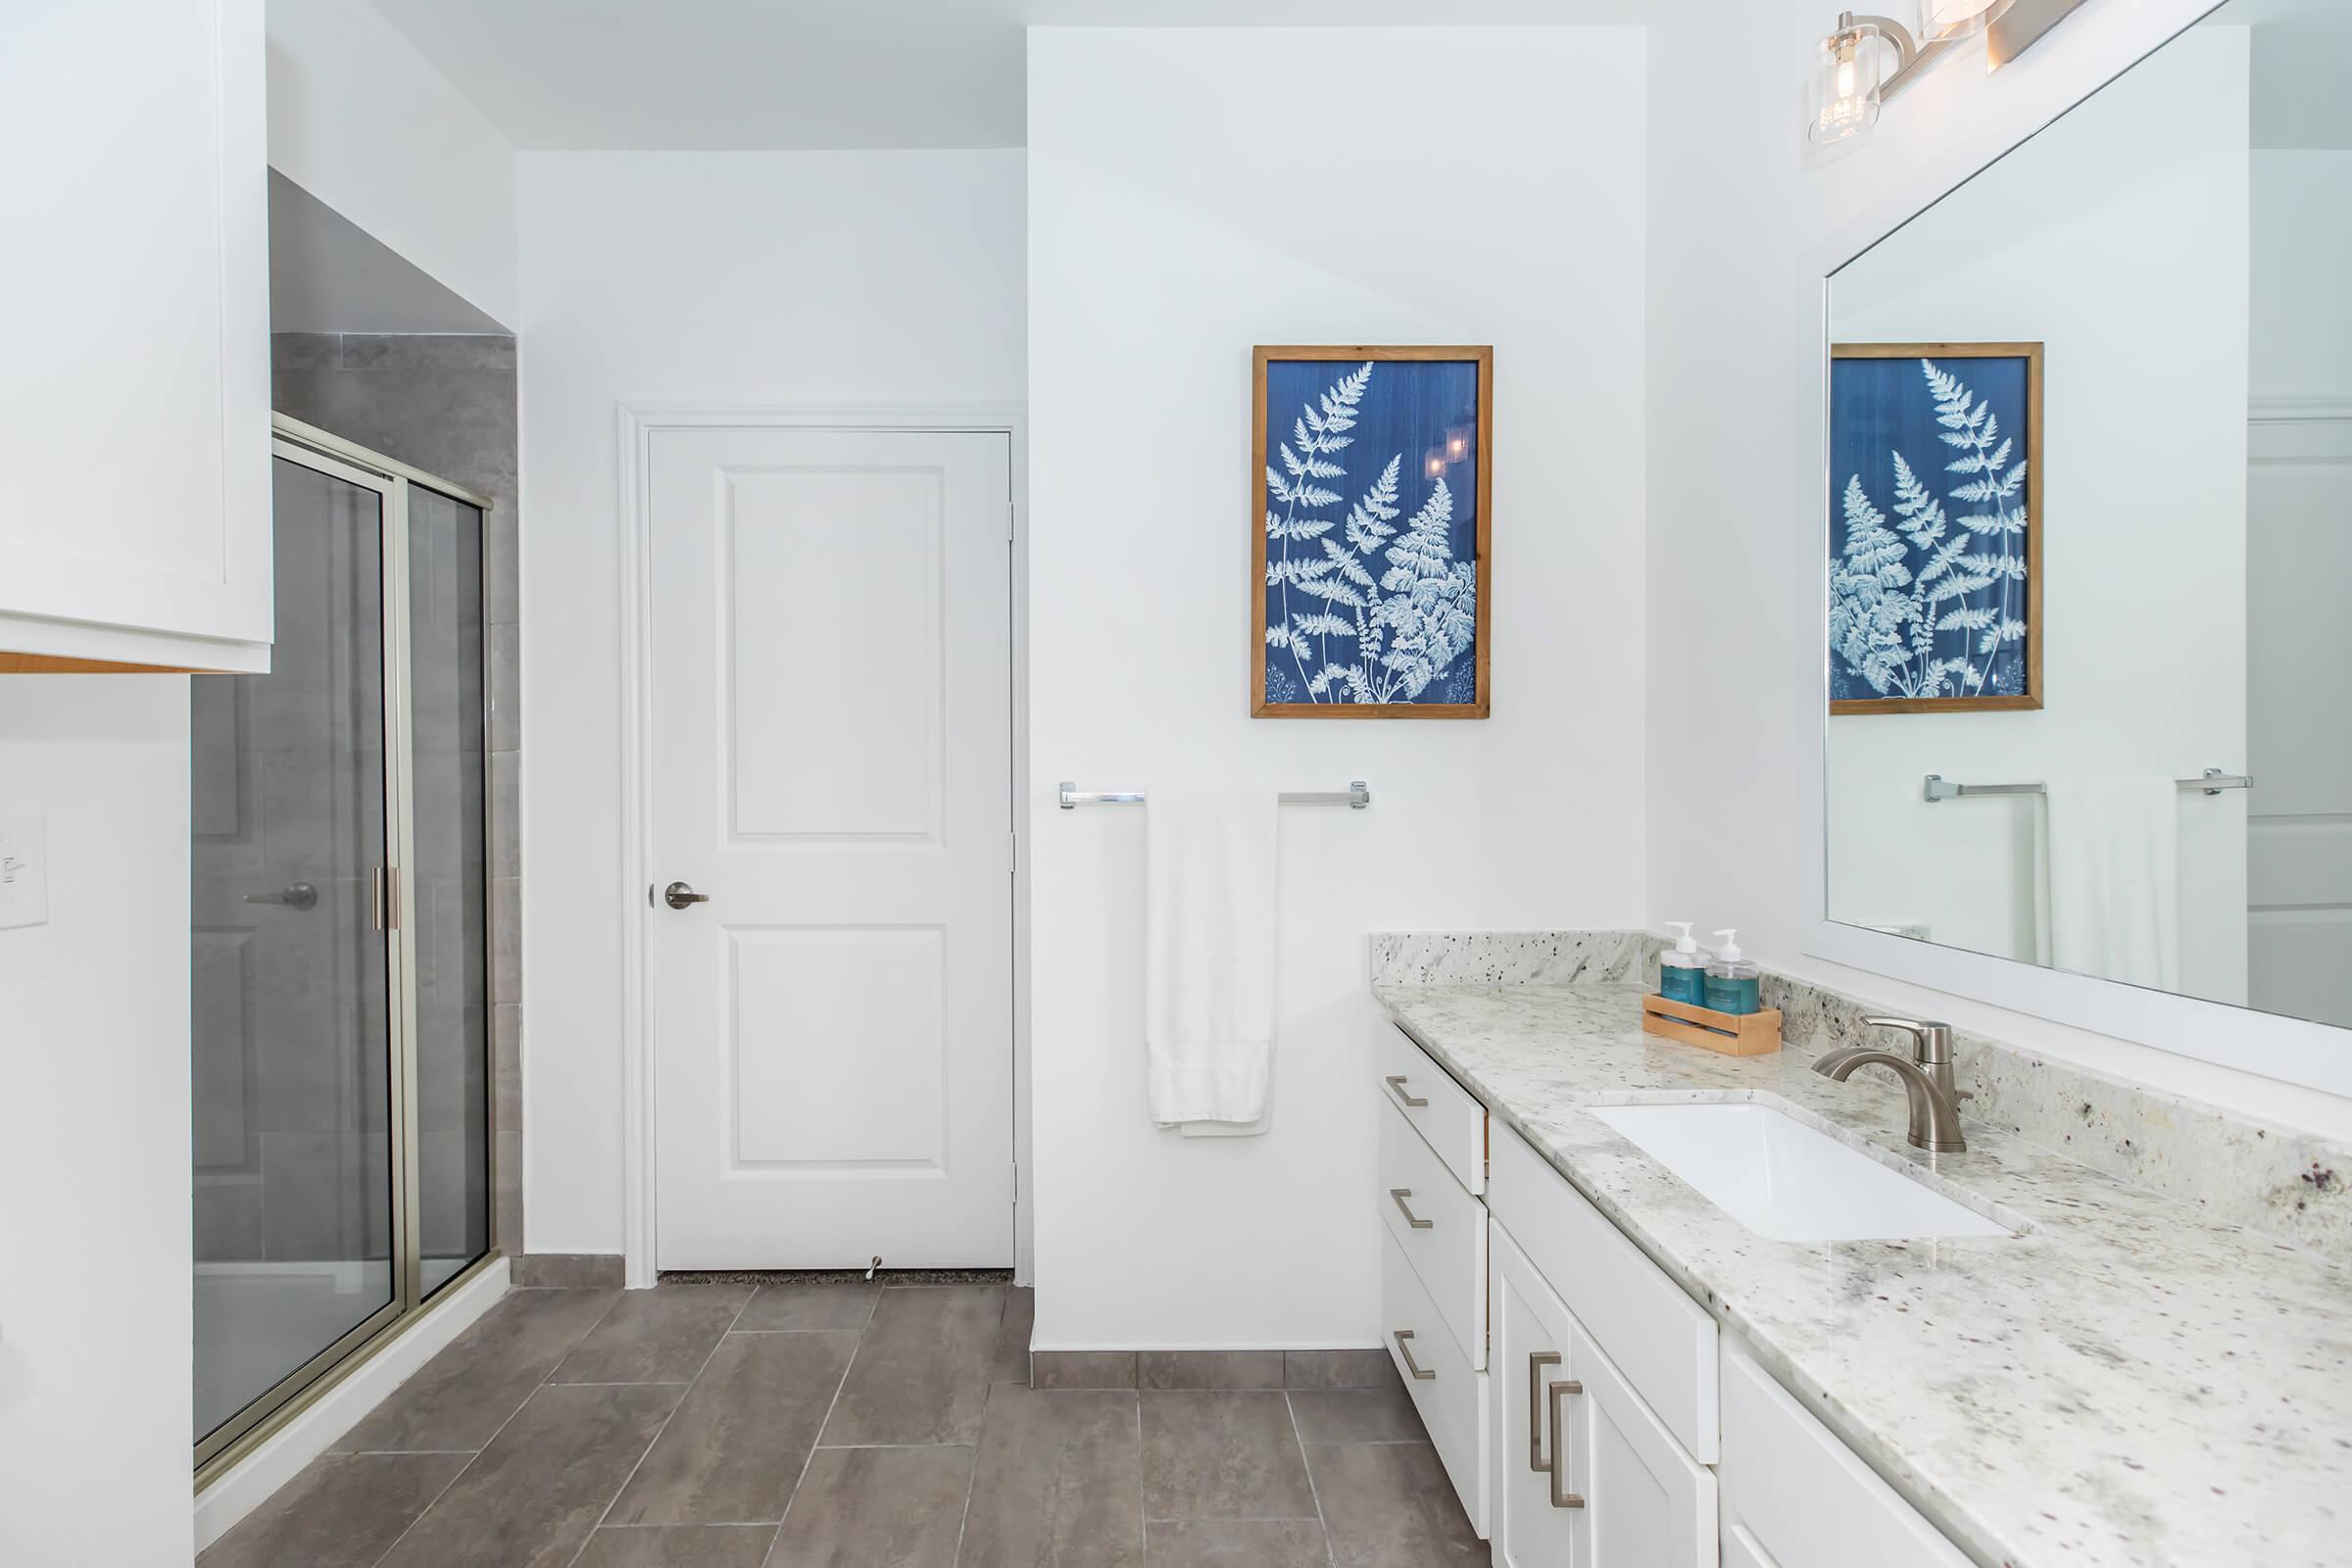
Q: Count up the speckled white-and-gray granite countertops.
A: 1